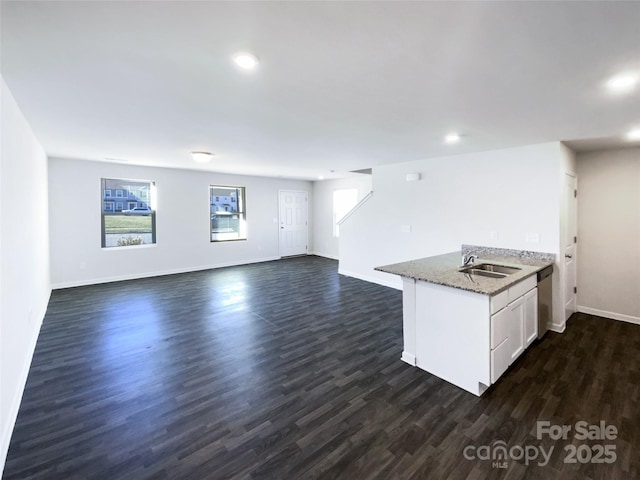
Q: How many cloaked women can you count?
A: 0